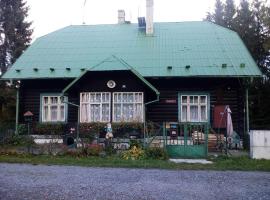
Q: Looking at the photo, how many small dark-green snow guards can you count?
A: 9